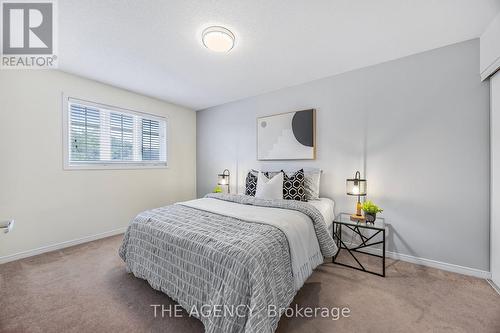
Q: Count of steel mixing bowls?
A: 0